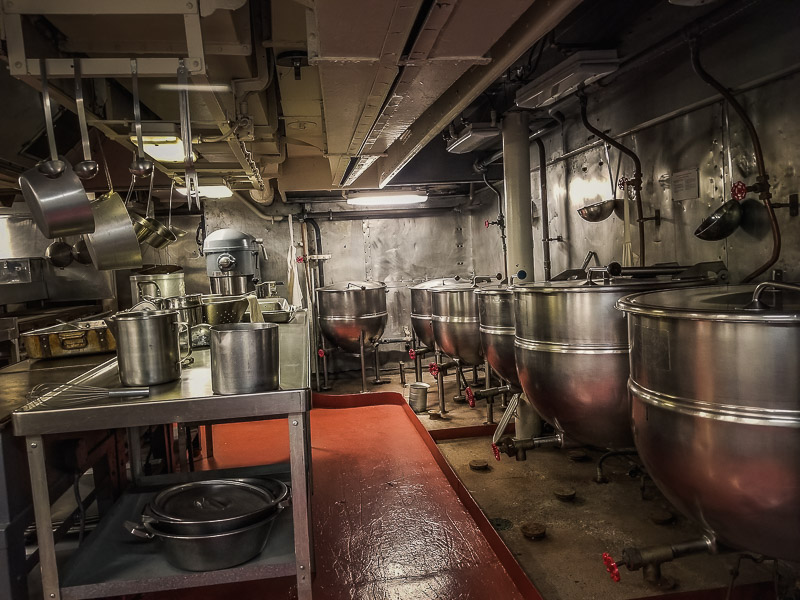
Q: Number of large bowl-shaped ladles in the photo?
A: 2